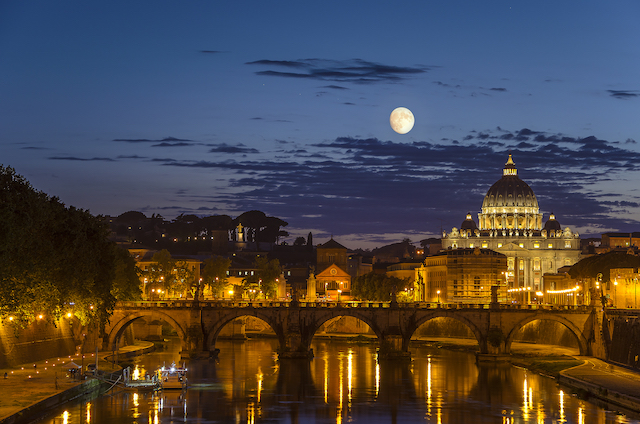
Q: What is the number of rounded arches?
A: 5